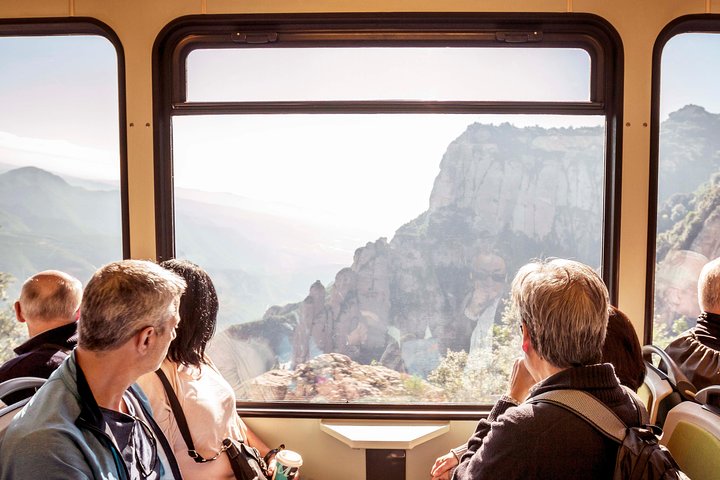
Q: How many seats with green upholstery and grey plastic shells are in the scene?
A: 2